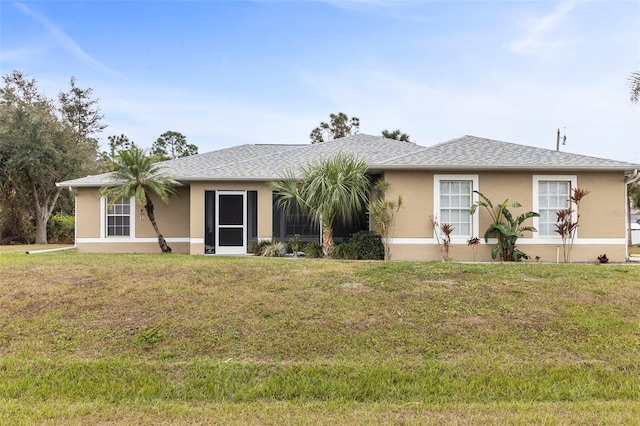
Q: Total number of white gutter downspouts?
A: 2